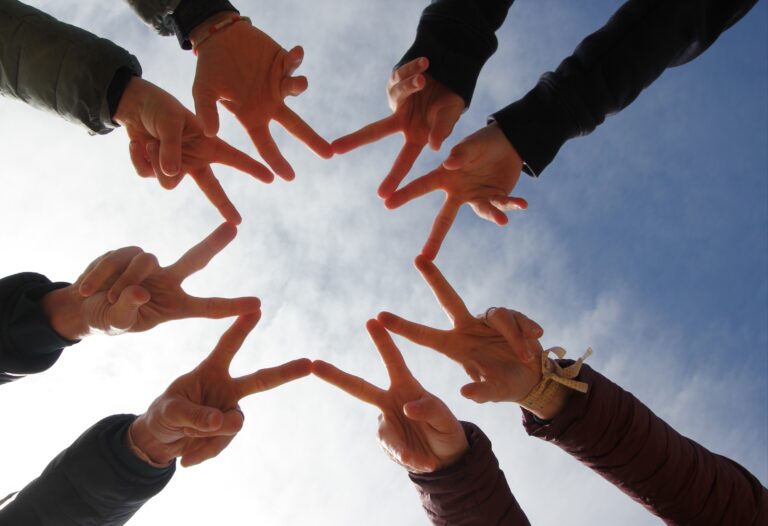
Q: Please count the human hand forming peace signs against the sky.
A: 8